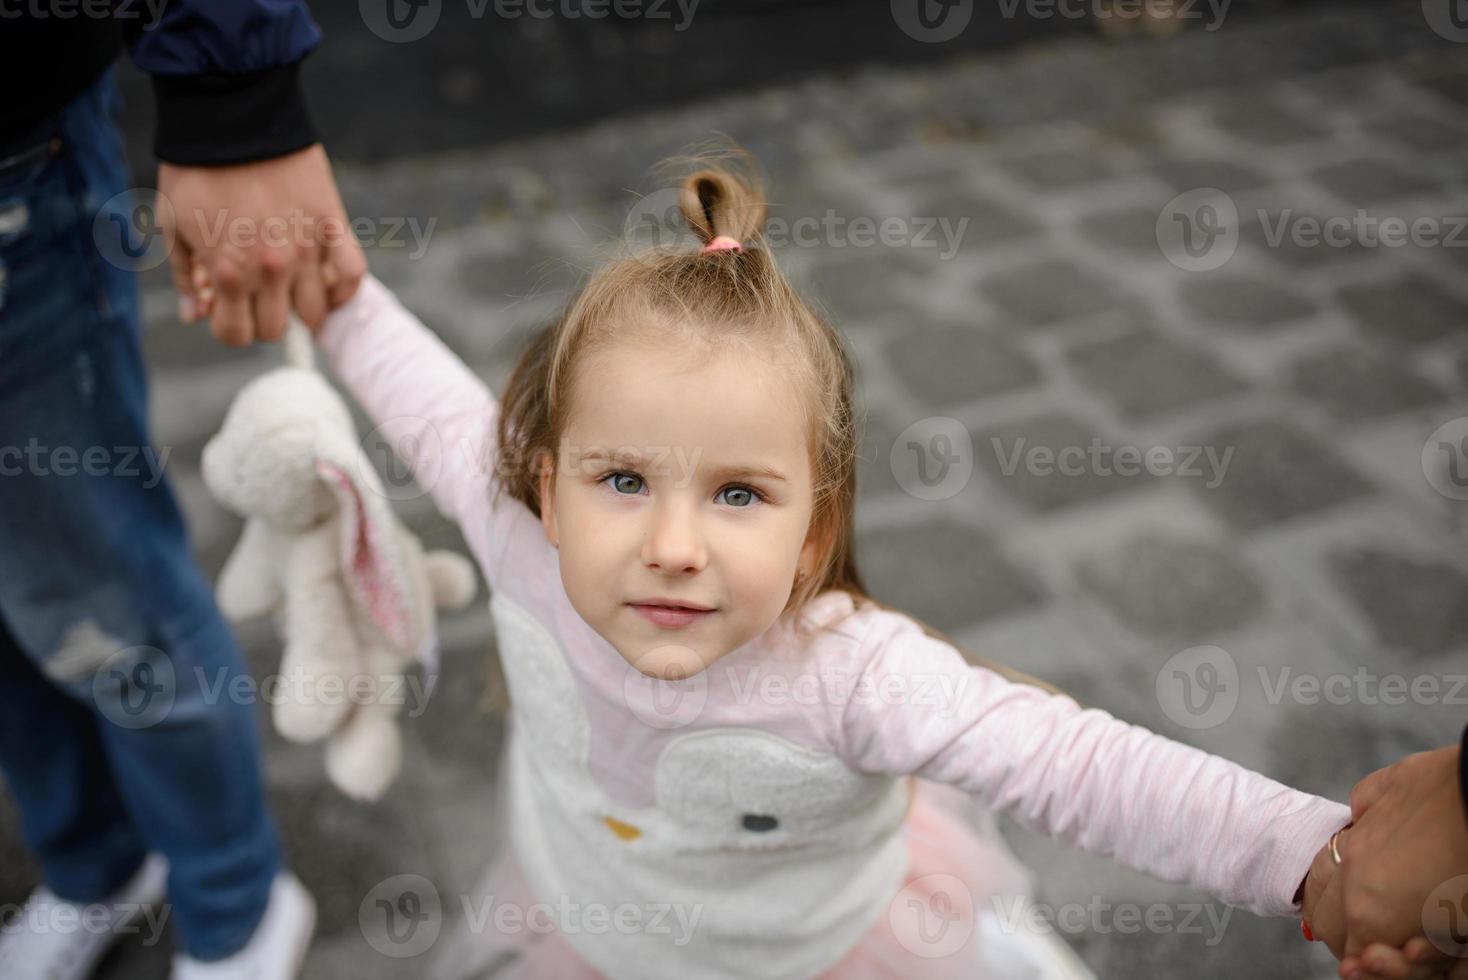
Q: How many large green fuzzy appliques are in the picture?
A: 0